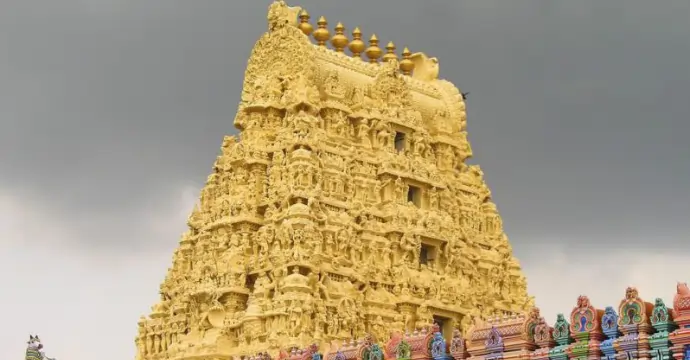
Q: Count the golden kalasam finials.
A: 7